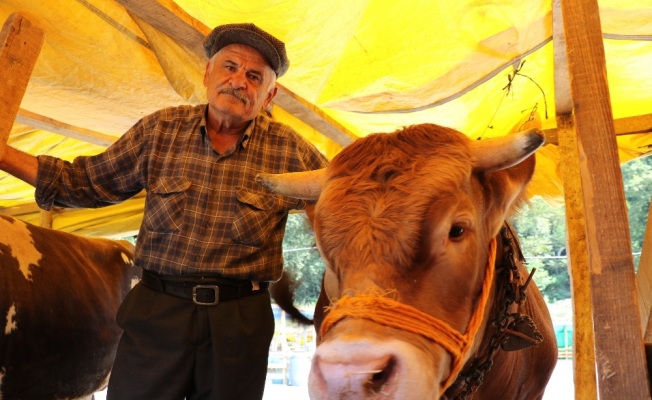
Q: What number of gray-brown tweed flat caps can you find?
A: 1